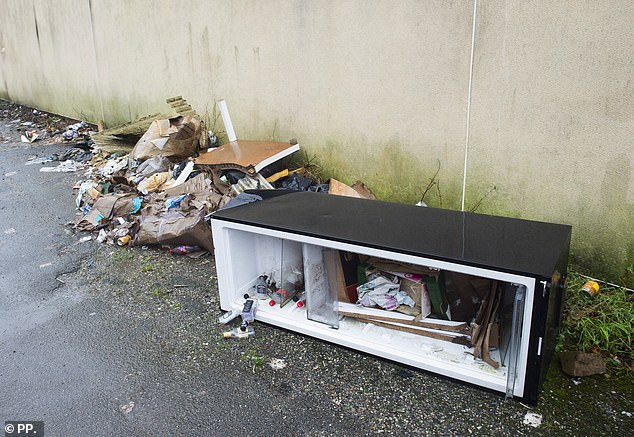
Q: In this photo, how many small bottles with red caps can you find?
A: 2